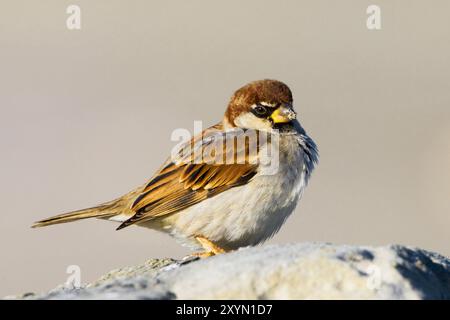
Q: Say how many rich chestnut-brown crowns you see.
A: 1